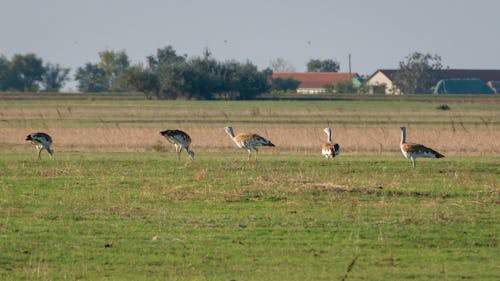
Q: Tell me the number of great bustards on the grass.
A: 5